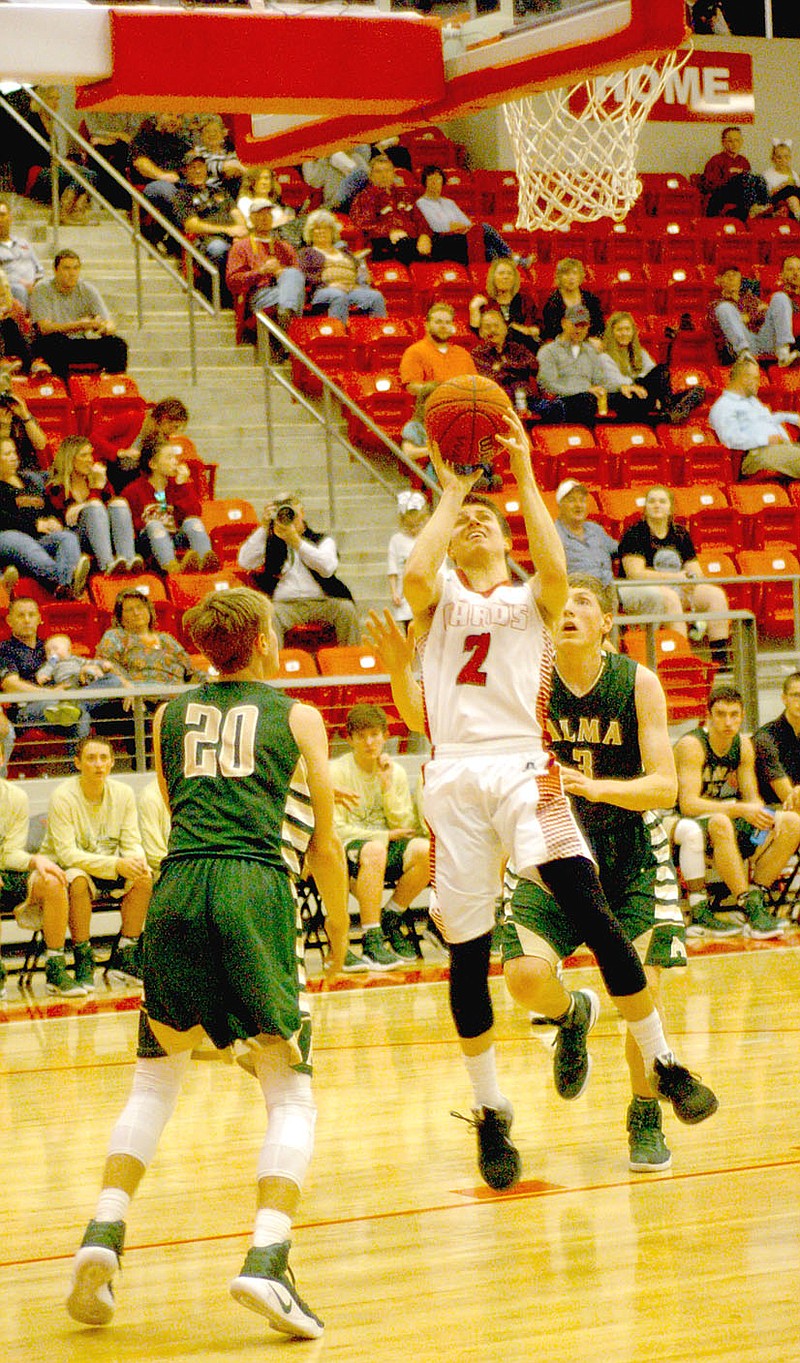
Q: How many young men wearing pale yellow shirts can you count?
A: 4